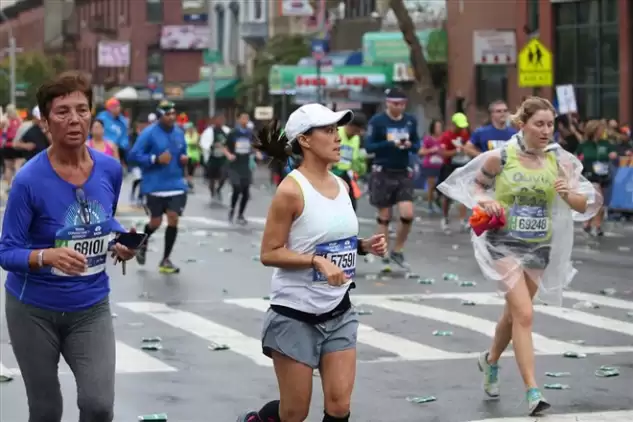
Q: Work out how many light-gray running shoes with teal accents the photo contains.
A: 2